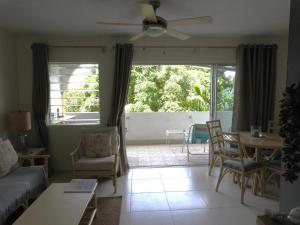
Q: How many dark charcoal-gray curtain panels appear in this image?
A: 3